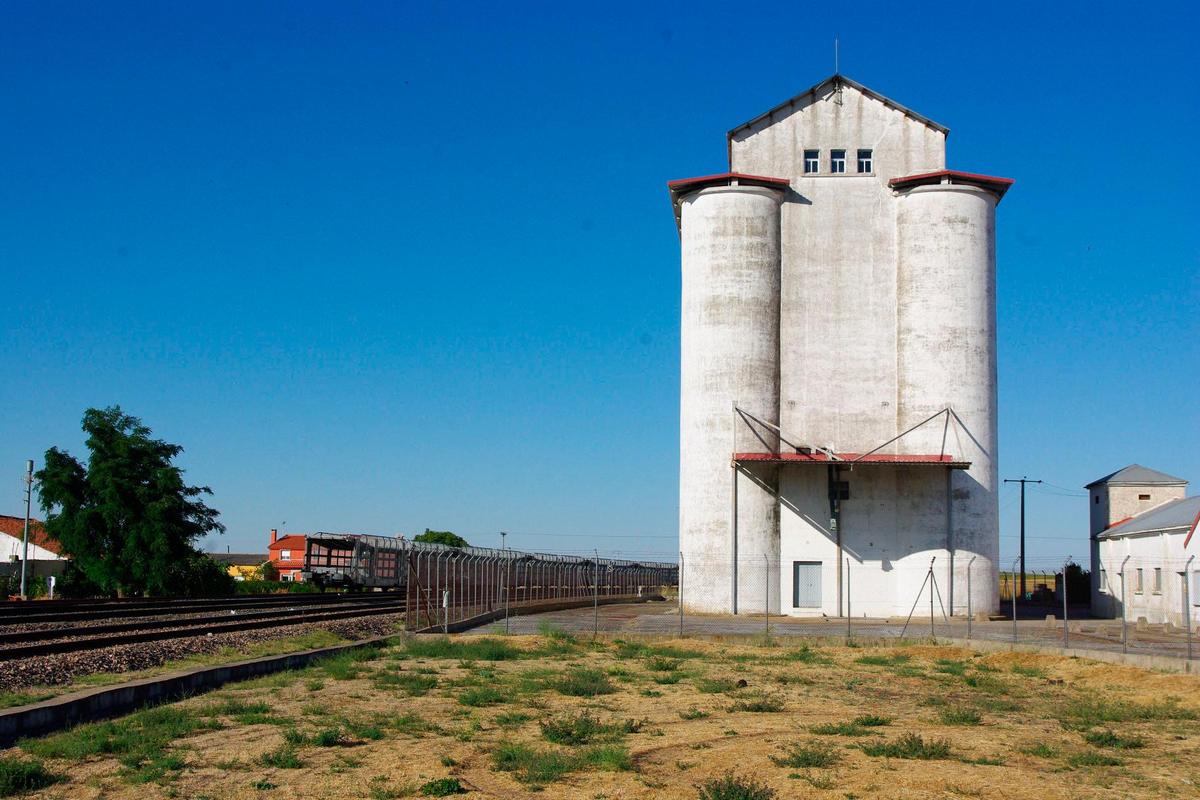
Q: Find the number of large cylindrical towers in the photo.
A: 2